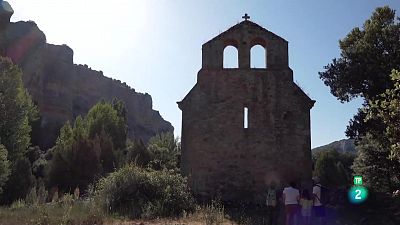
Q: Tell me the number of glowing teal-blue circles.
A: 1